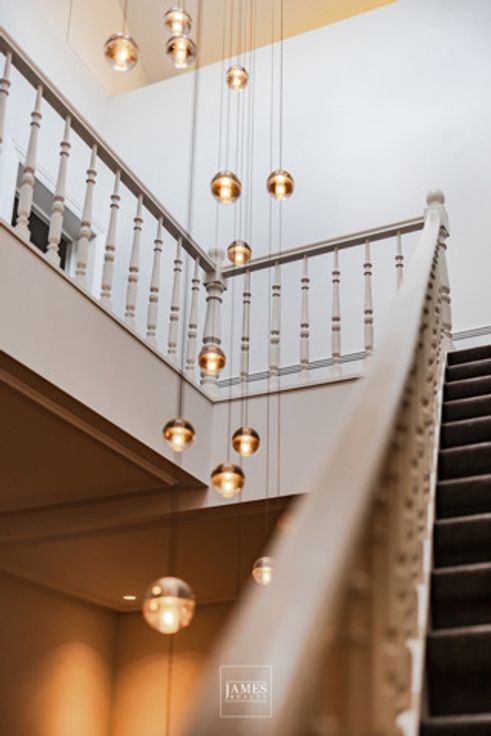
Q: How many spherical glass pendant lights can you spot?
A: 13